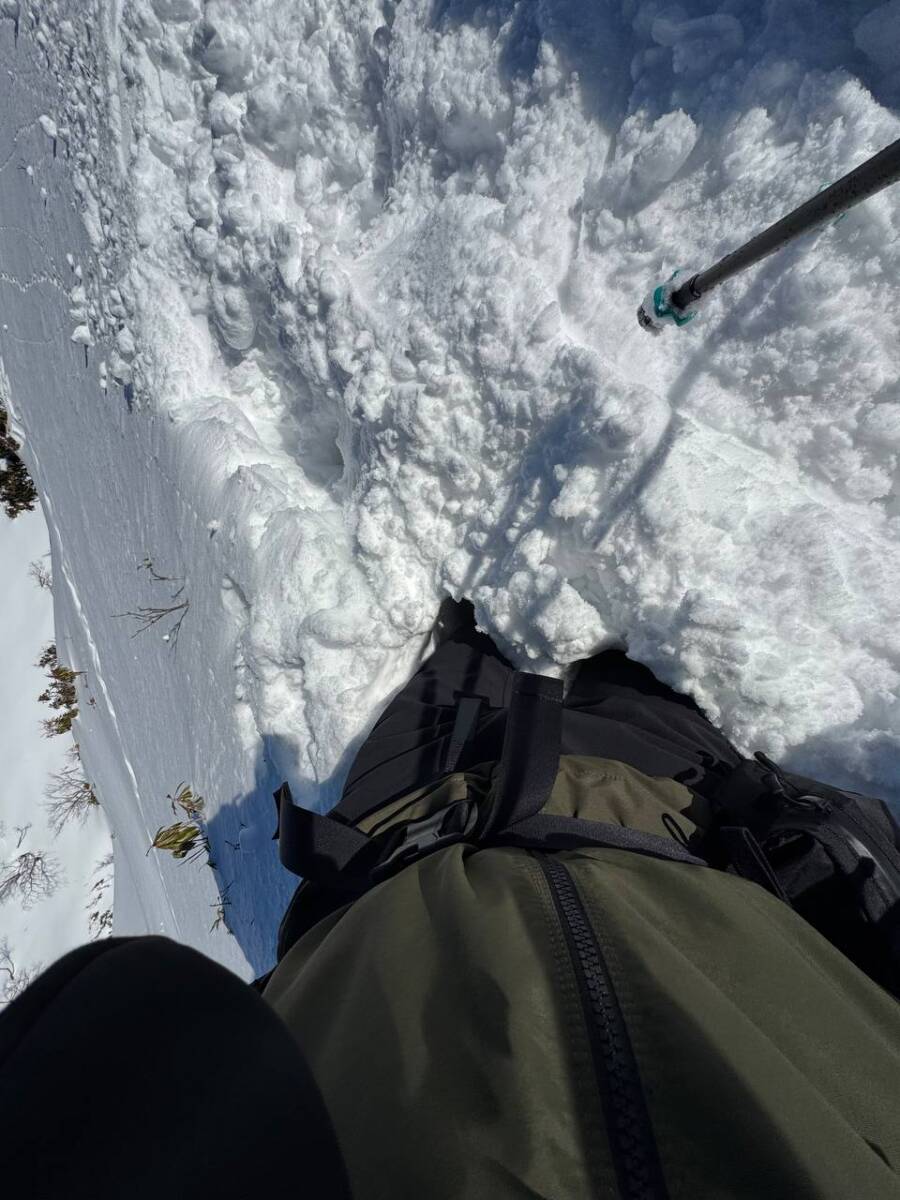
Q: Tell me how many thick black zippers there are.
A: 1